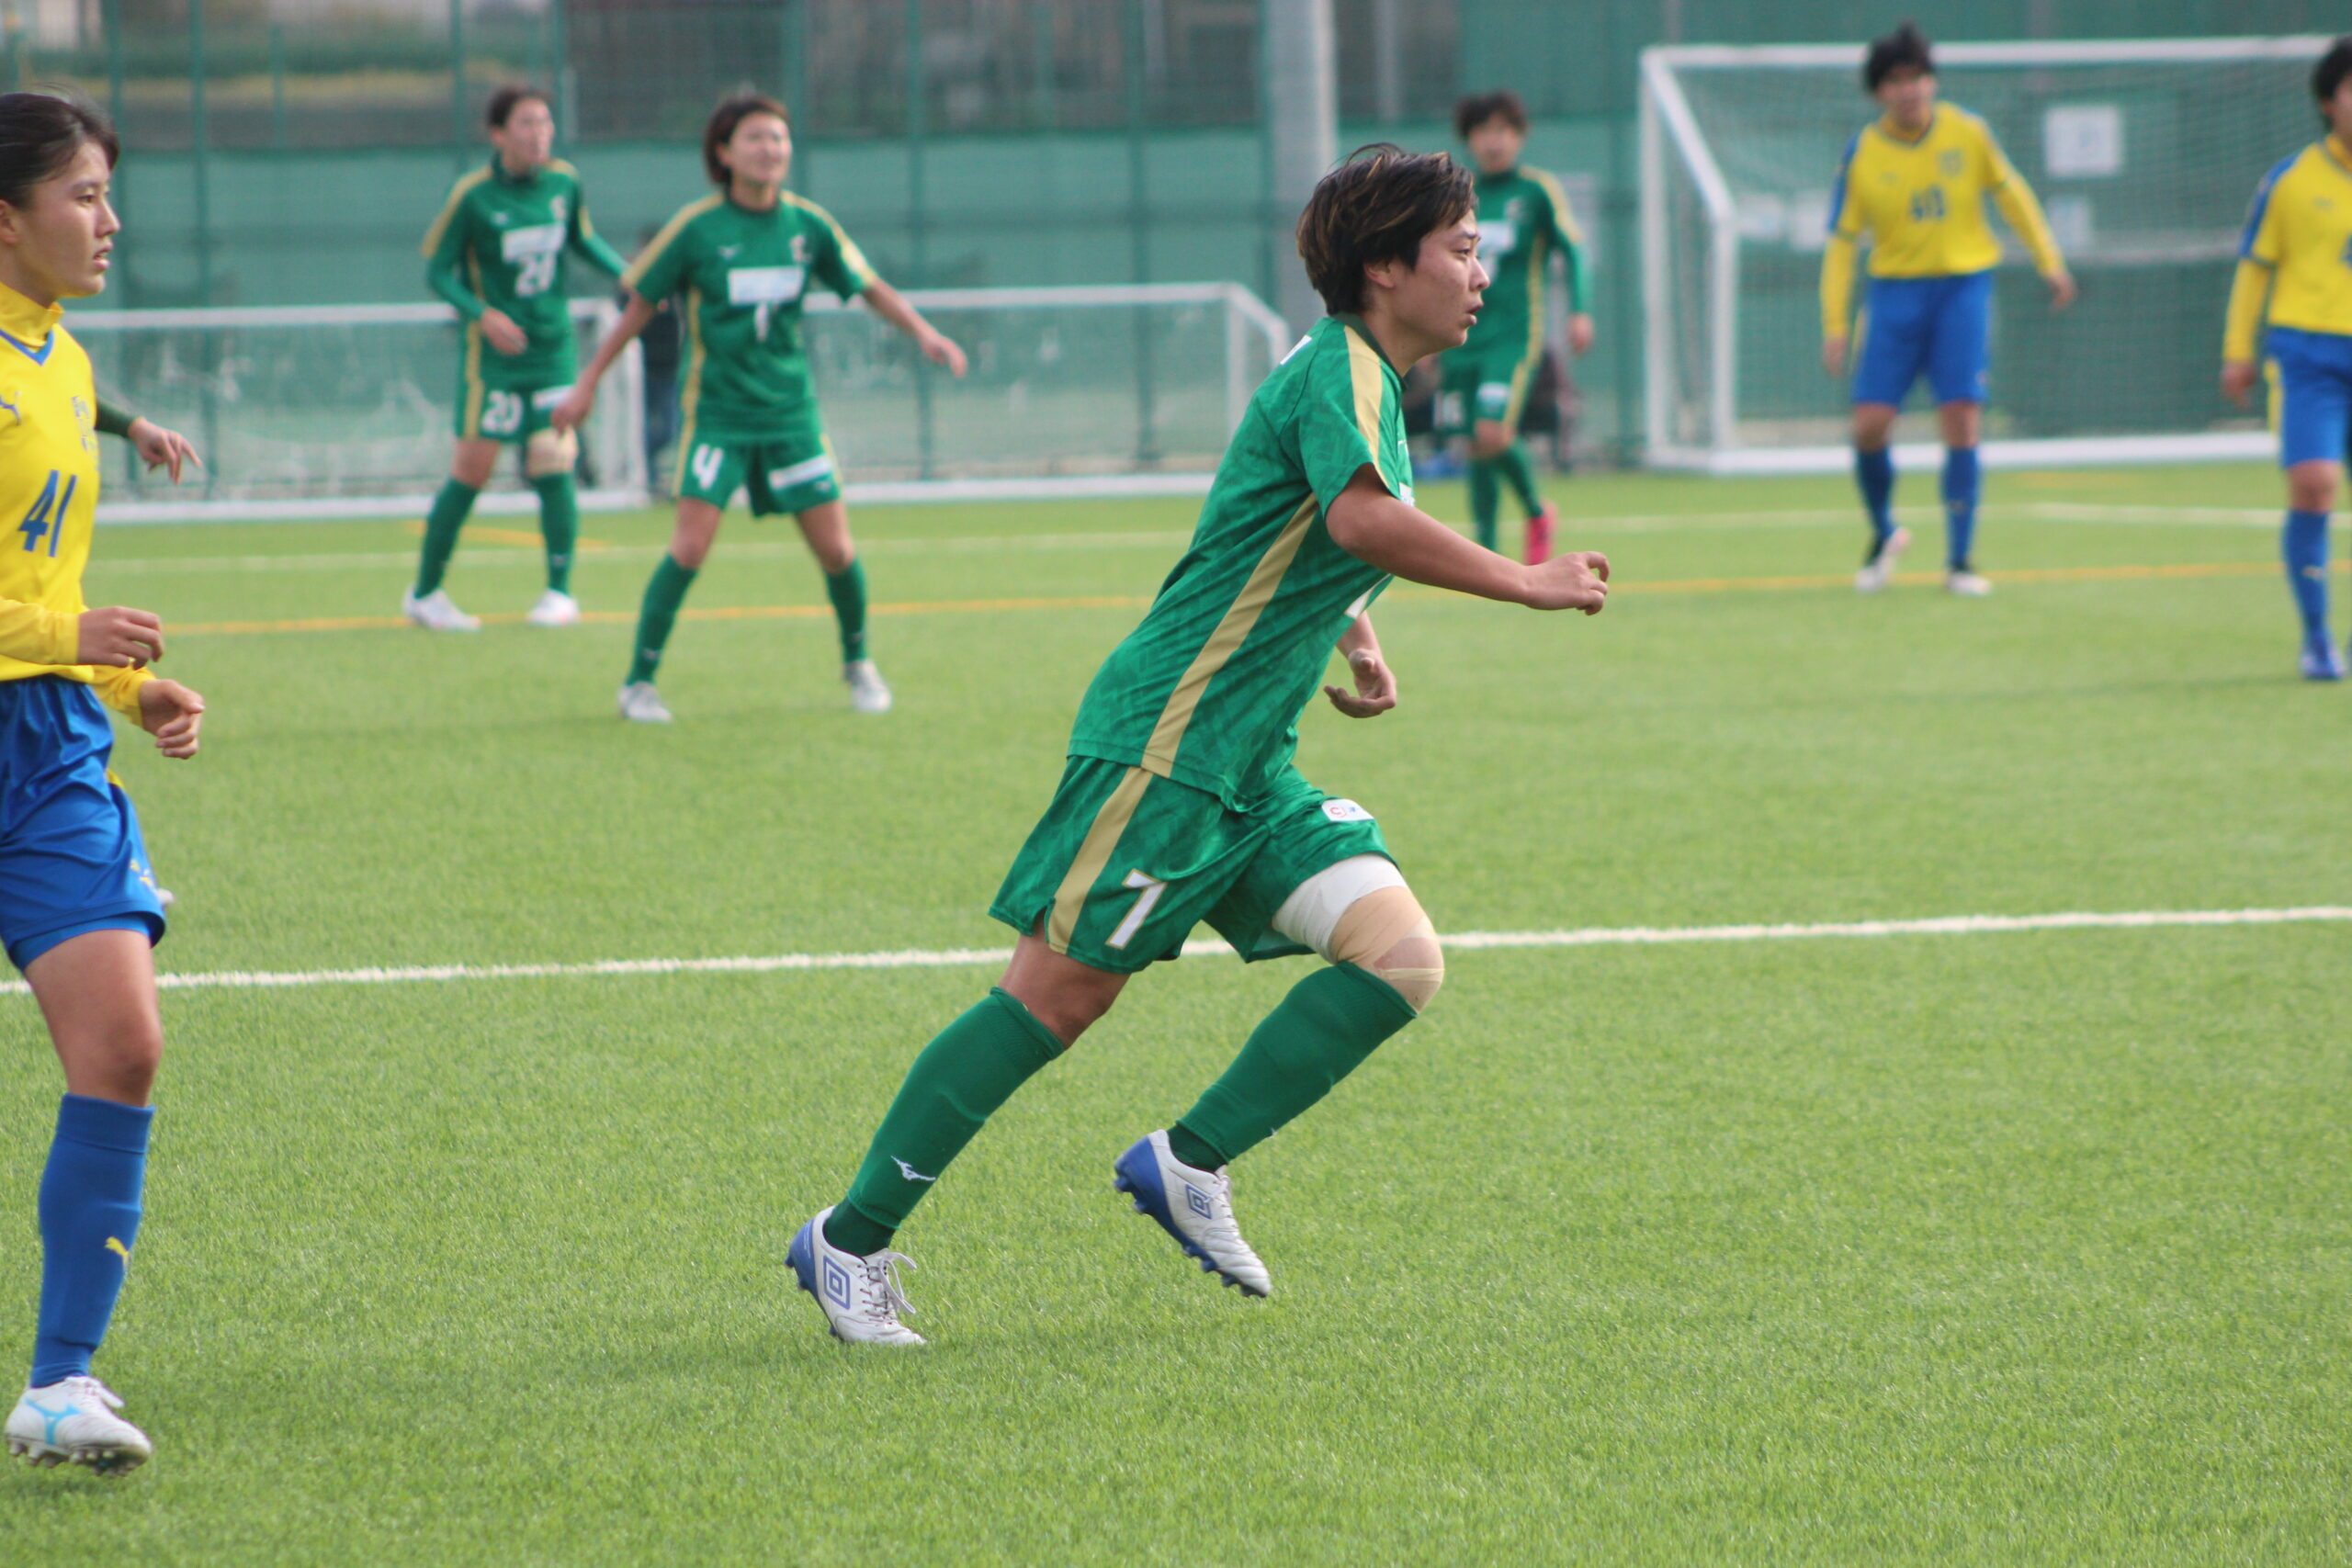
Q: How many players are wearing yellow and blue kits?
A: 3